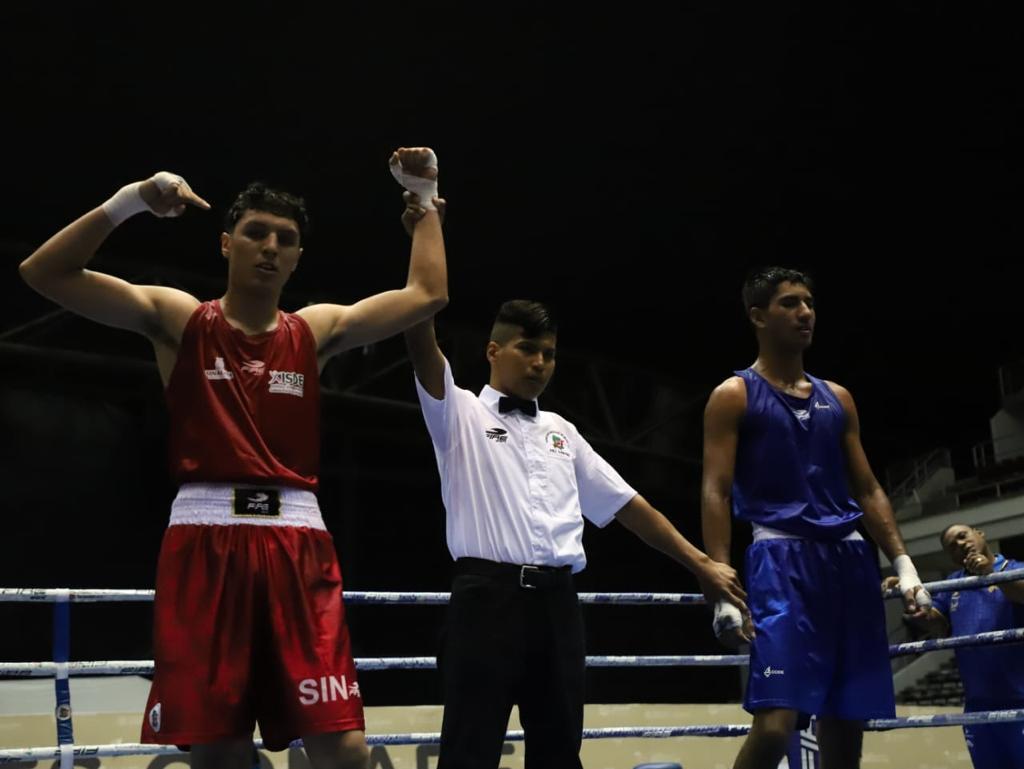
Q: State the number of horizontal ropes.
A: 3